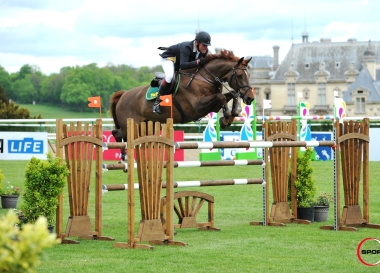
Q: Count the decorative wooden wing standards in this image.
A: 4